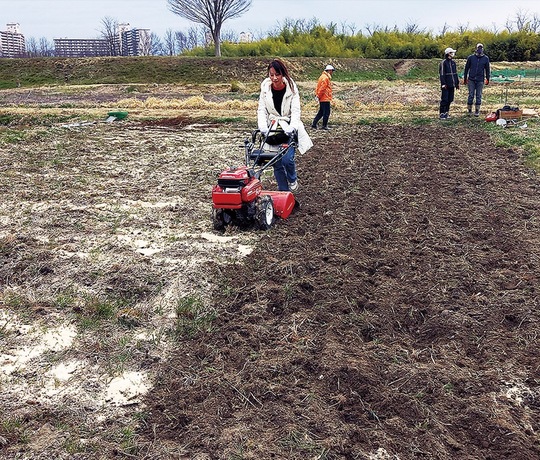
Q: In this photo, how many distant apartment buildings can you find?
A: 3